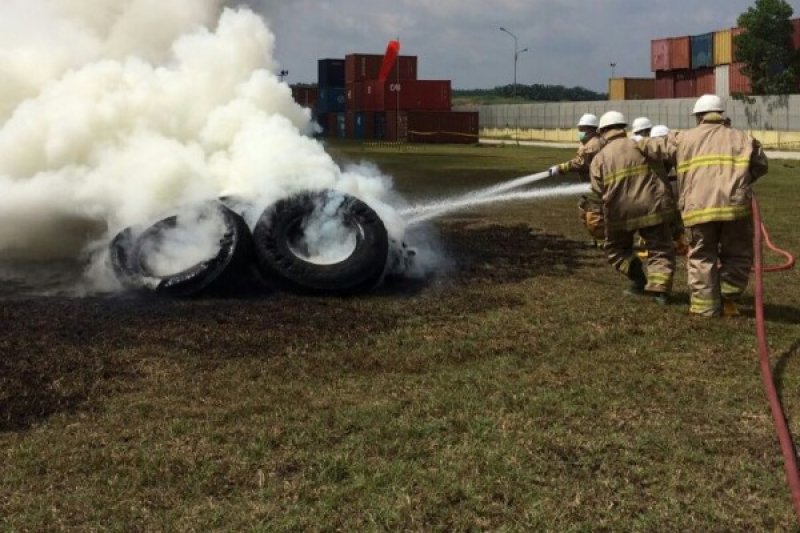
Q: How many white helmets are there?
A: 5